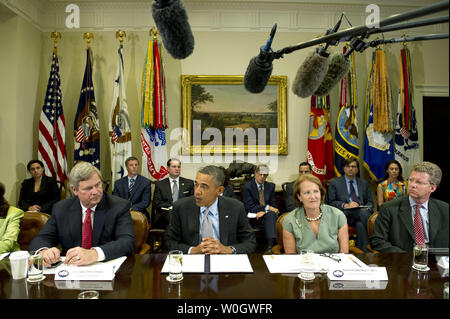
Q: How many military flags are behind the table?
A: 5